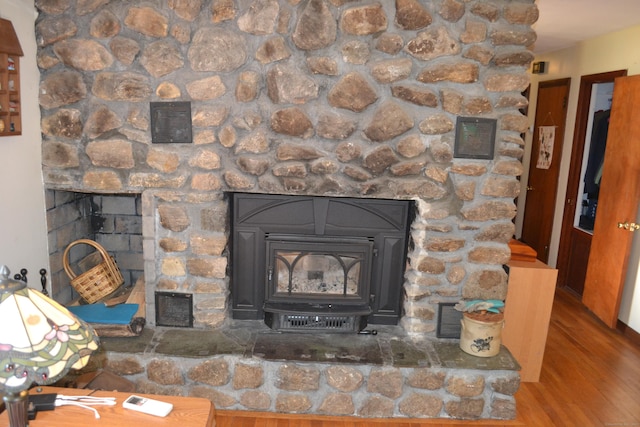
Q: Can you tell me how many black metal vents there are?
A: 4